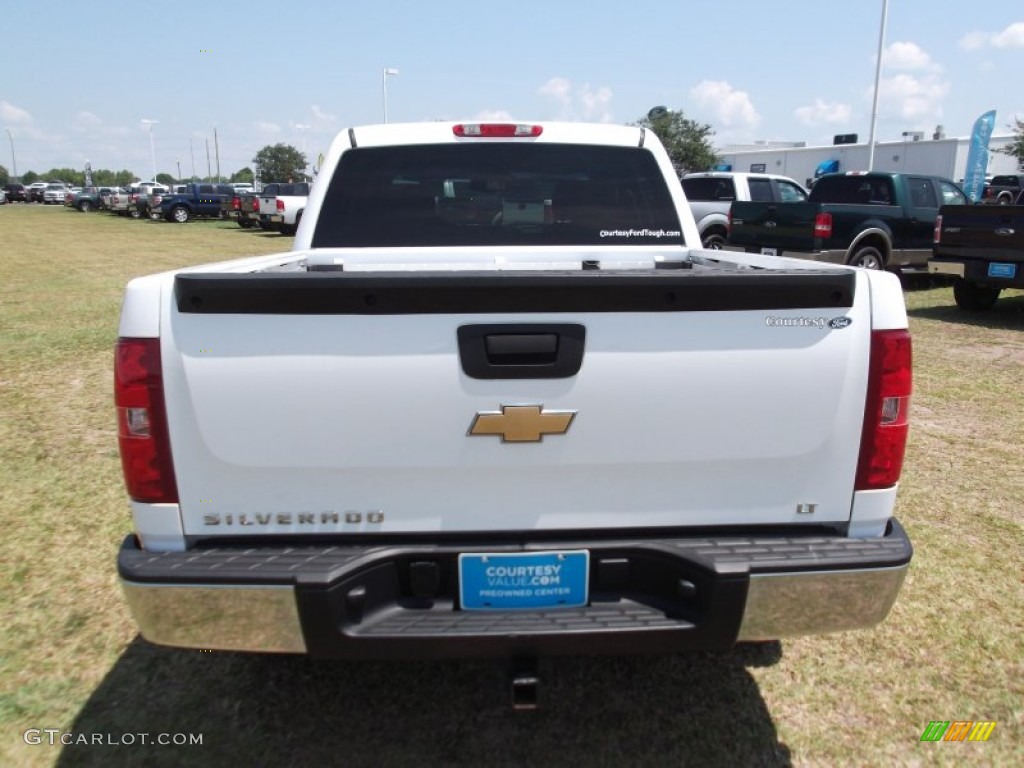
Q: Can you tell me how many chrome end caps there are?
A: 2